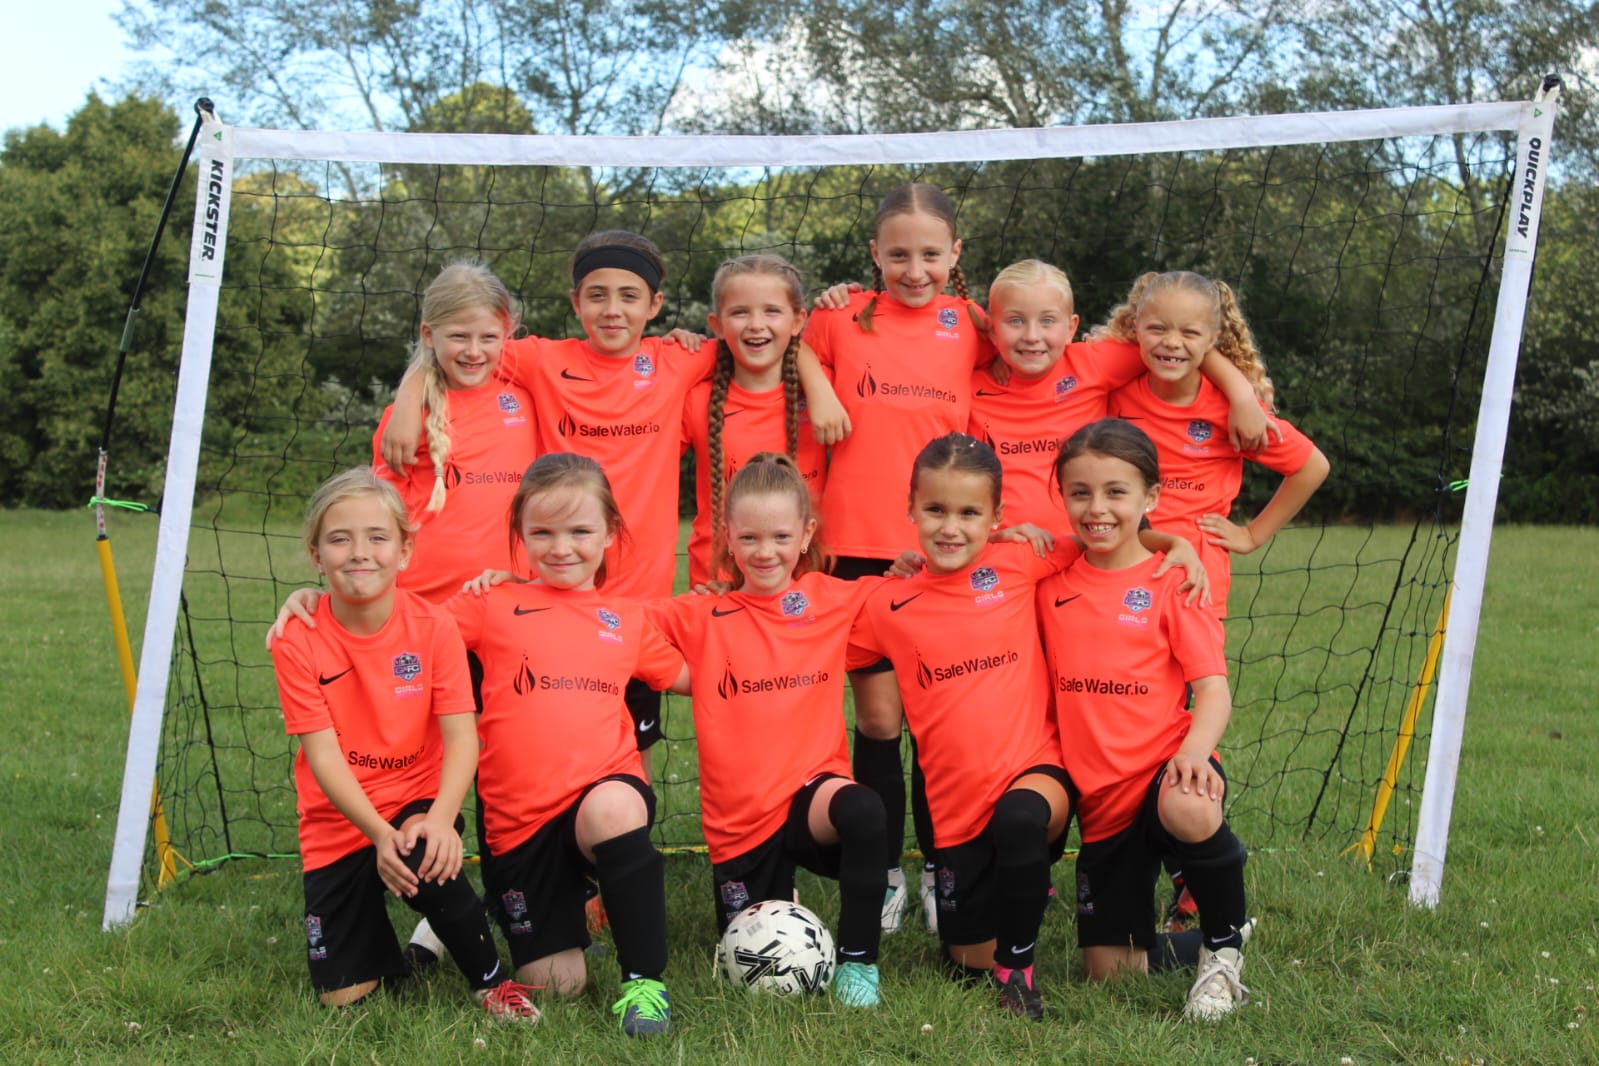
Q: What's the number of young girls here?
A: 11